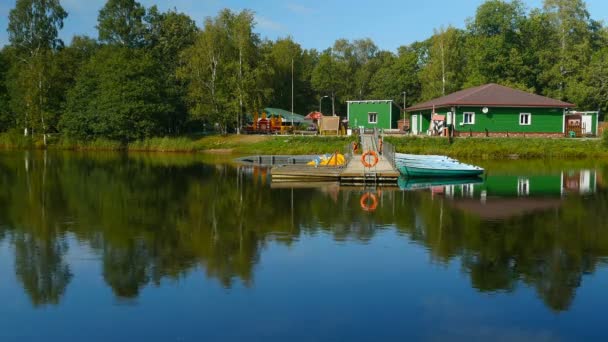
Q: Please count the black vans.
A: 0